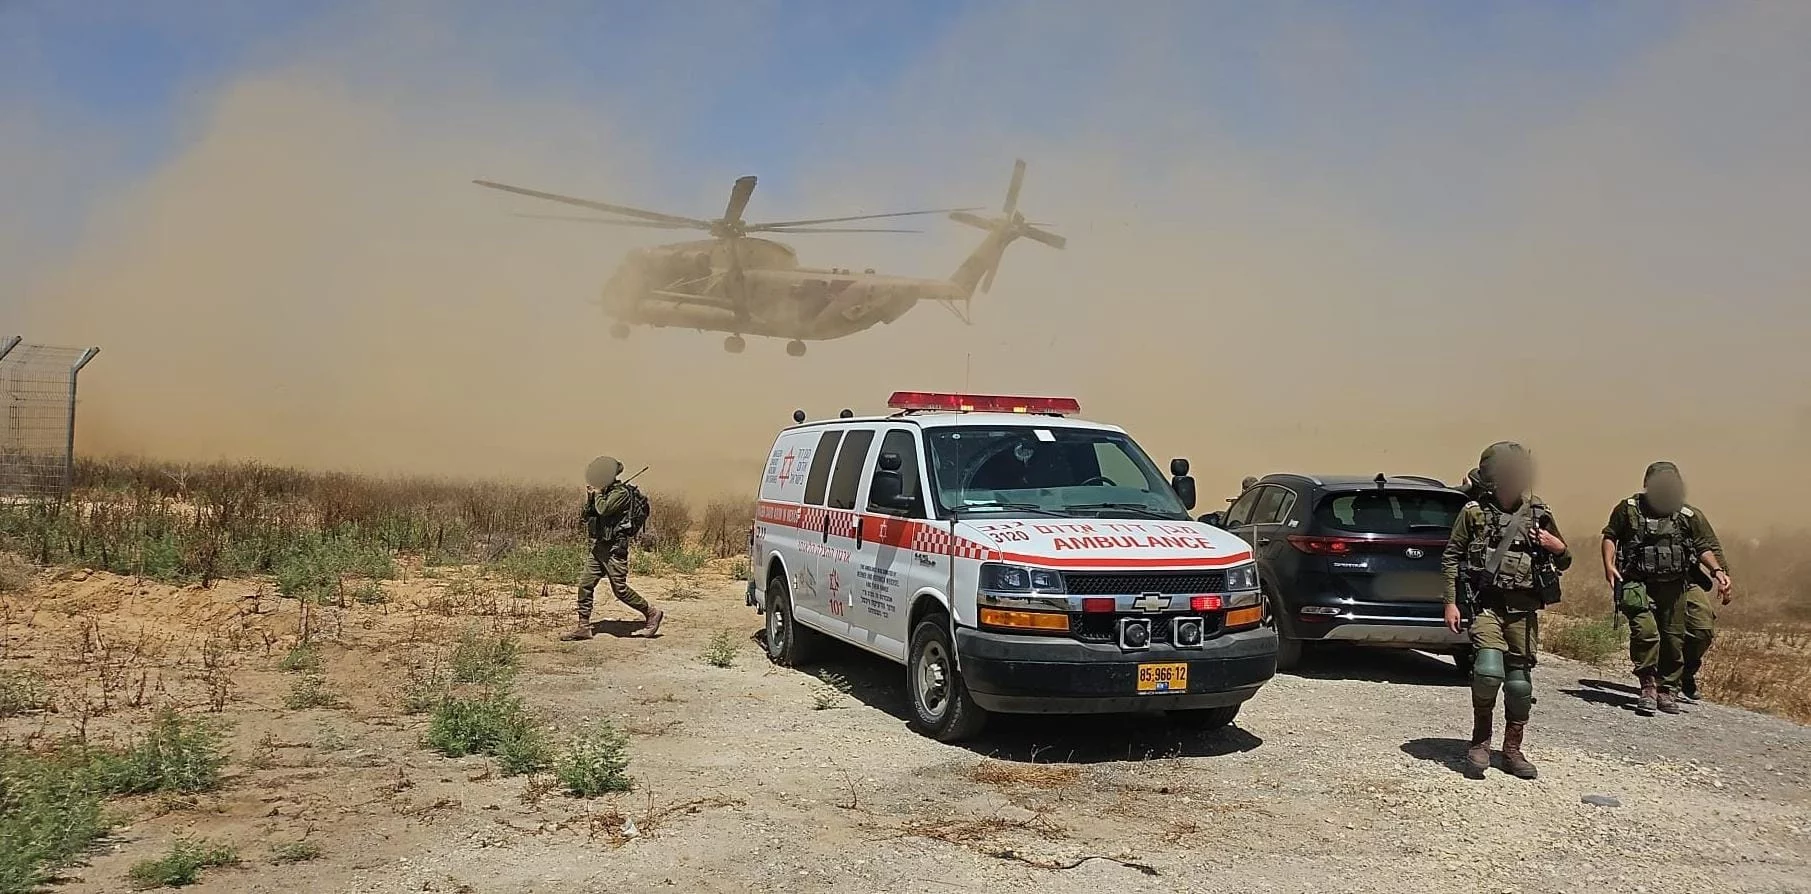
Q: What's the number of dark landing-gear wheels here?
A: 3